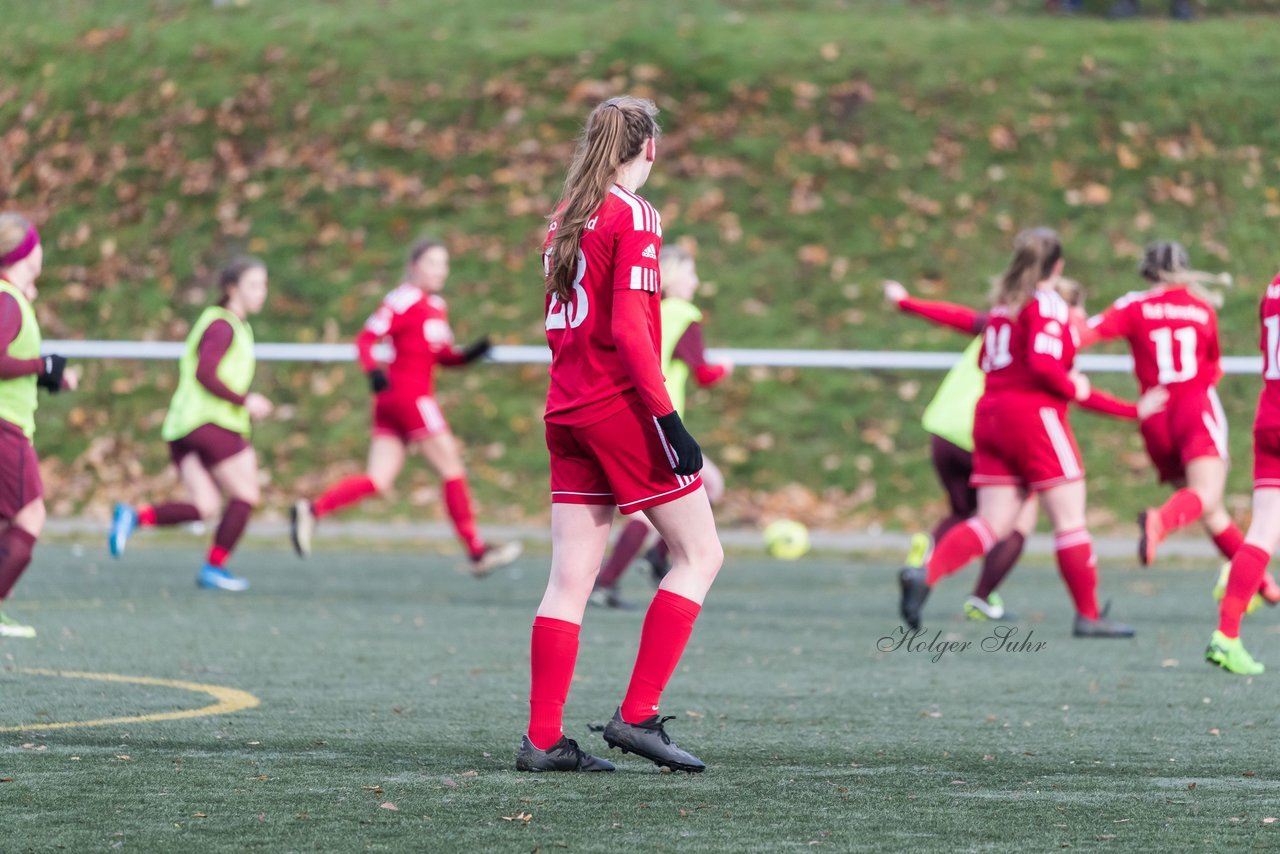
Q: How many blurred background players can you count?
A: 8